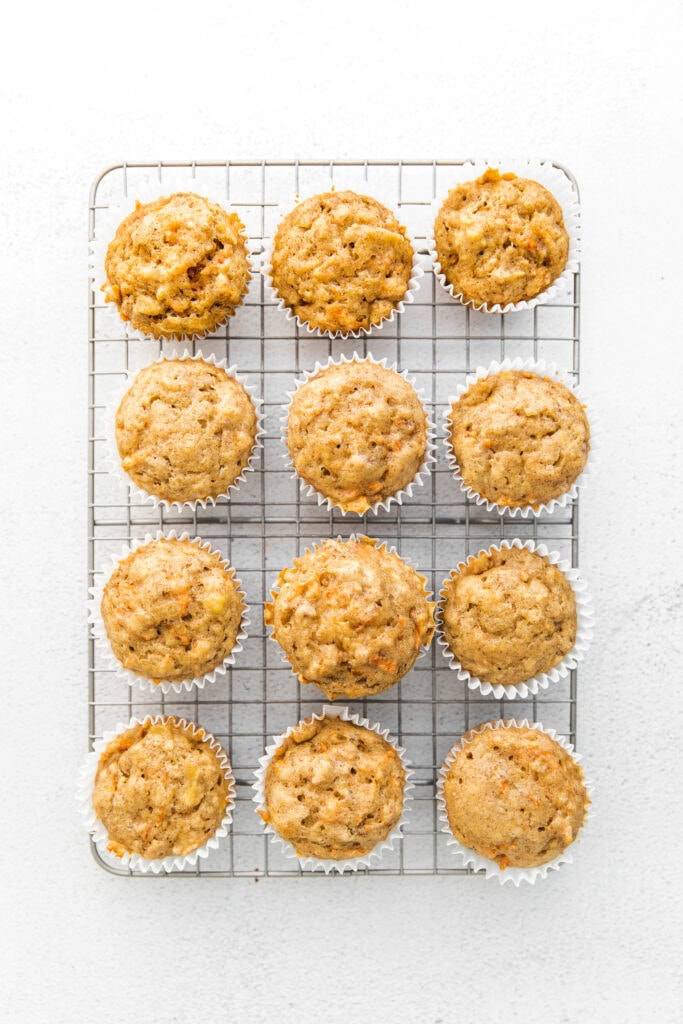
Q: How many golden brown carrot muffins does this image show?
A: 12